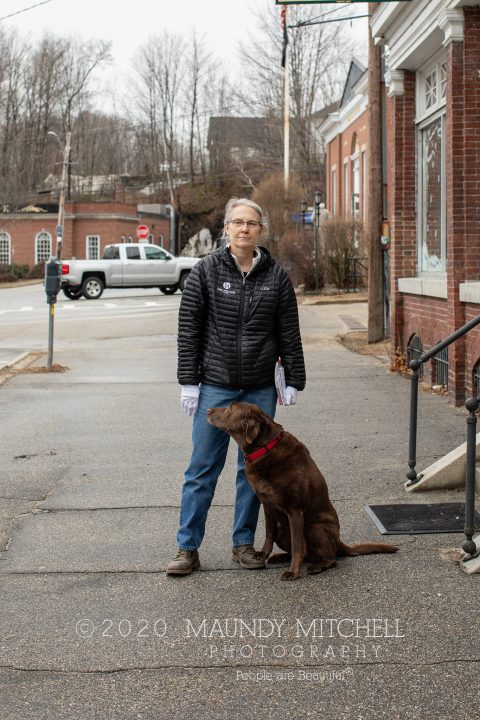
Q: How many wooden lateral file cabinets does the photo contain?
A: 0